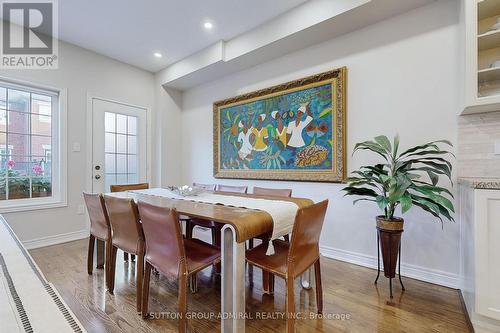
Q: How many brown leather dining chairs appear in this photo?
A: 8